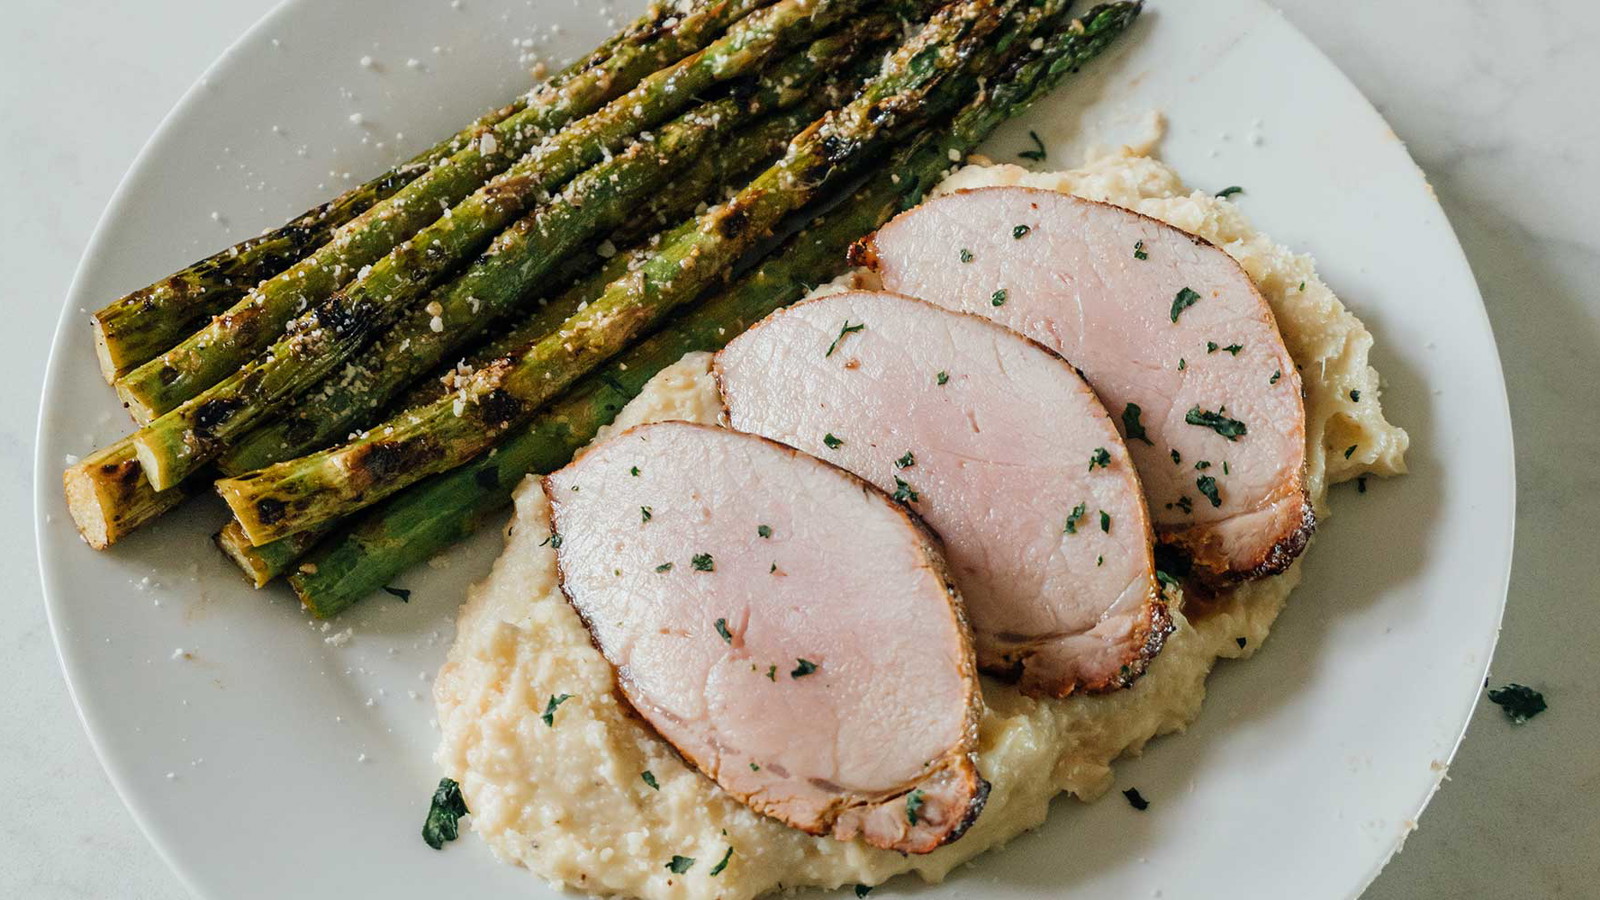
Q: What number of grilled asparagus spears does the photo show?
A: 8